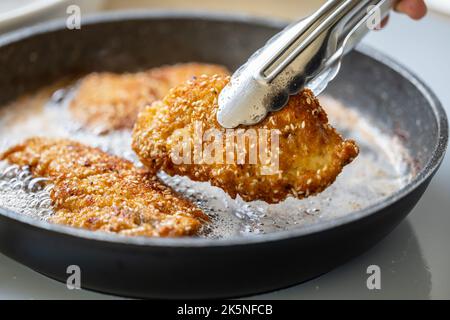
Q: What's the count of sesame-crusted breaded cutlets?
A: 3